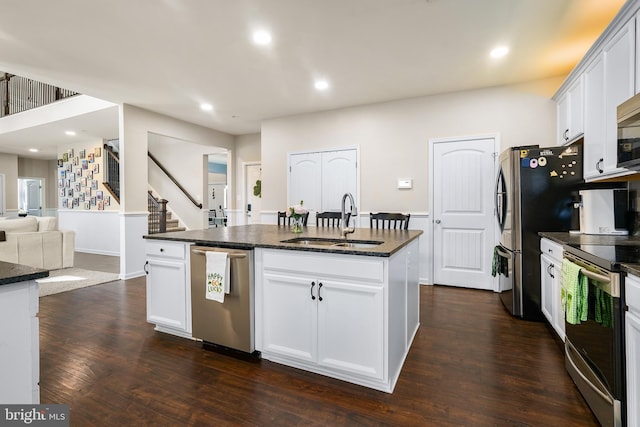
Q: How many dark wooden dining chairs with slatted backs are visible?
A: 3